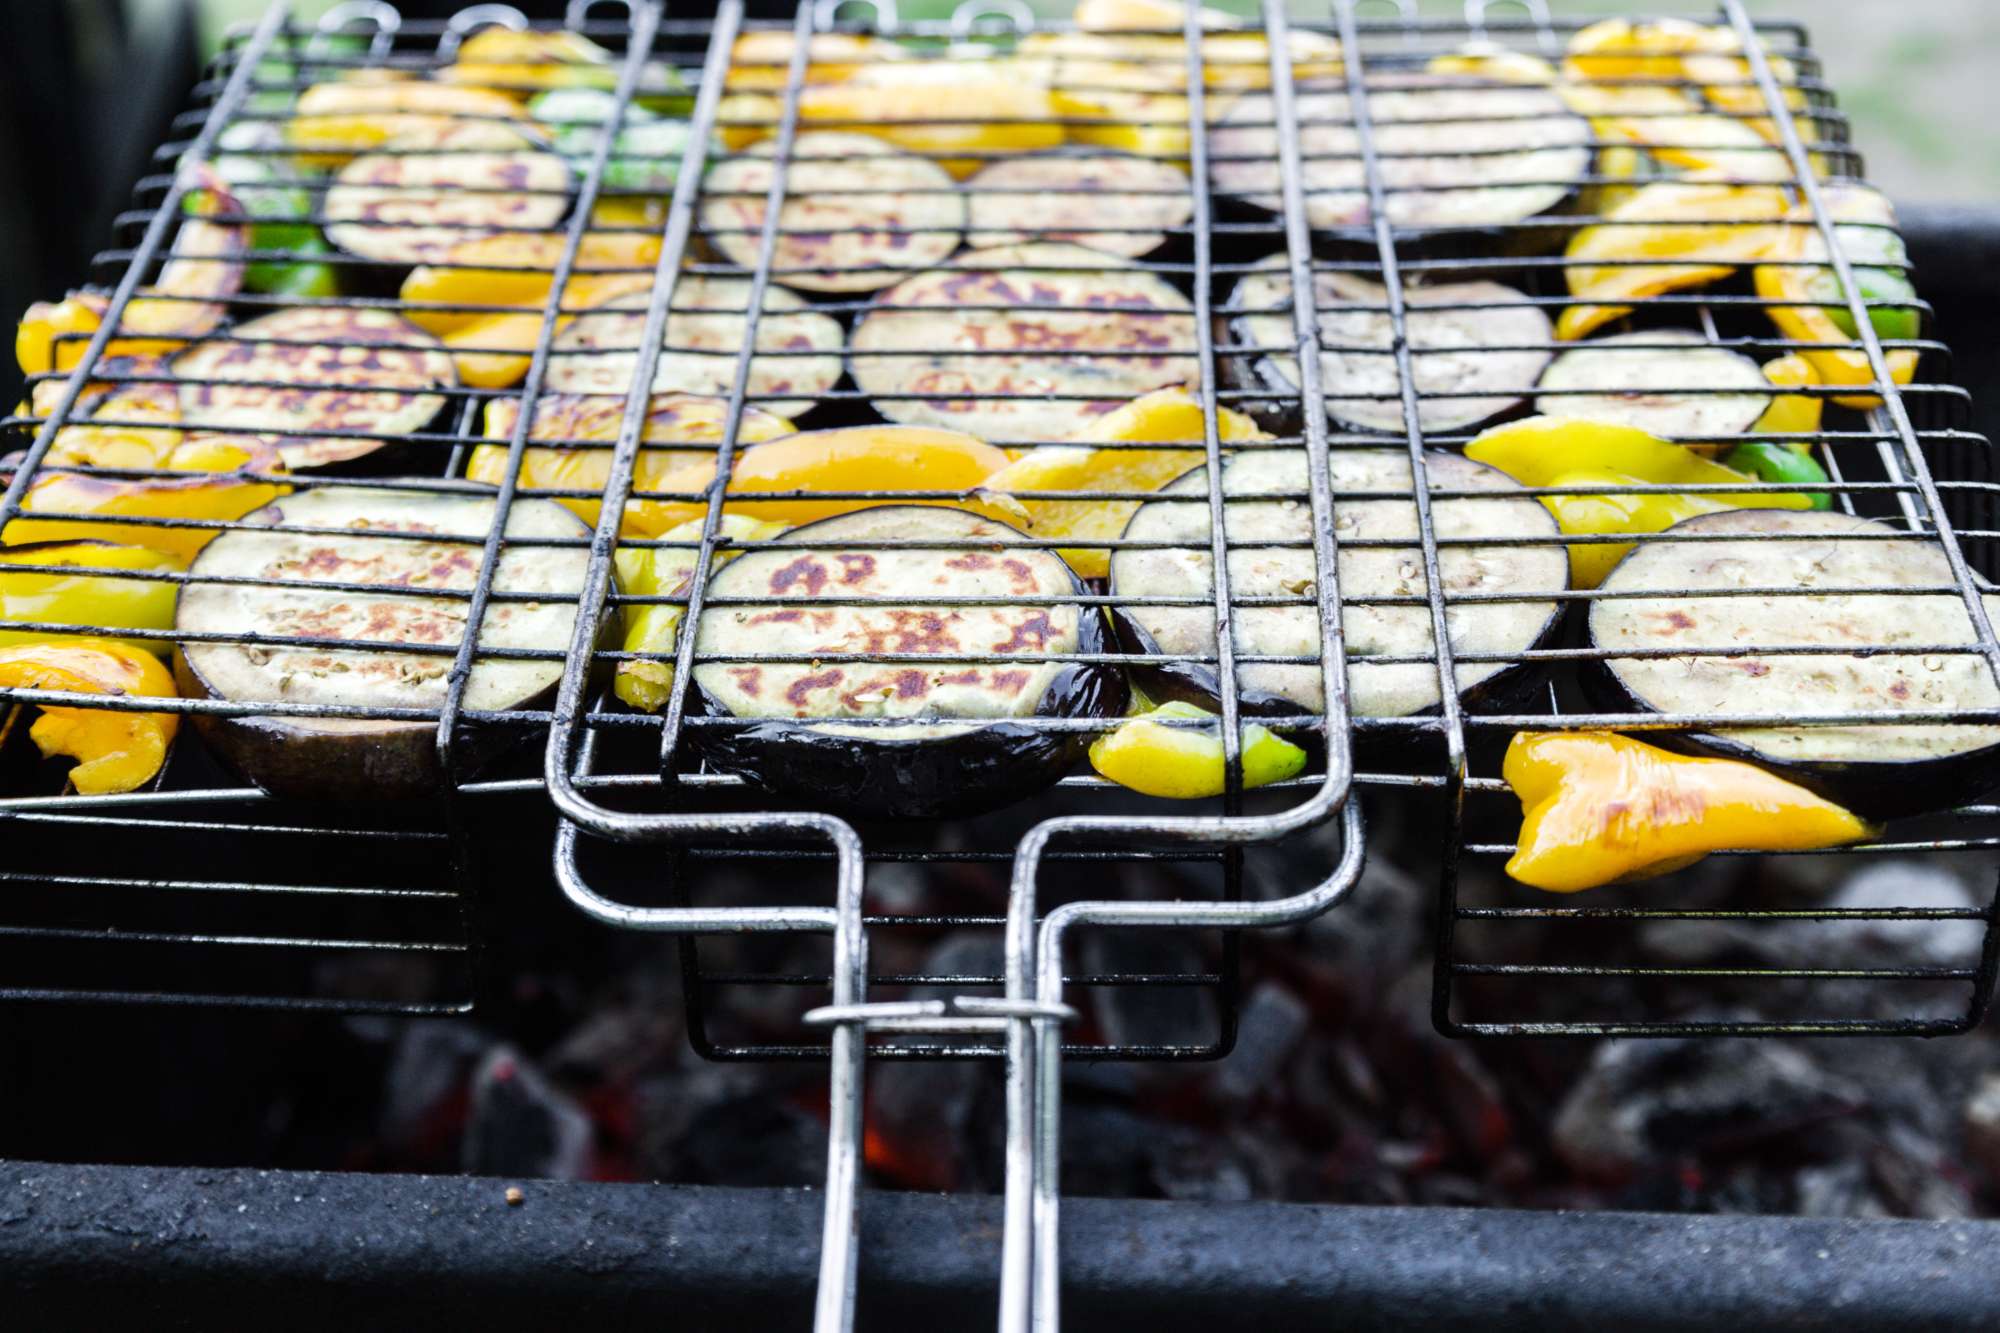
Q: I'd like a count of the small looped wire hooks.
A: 7